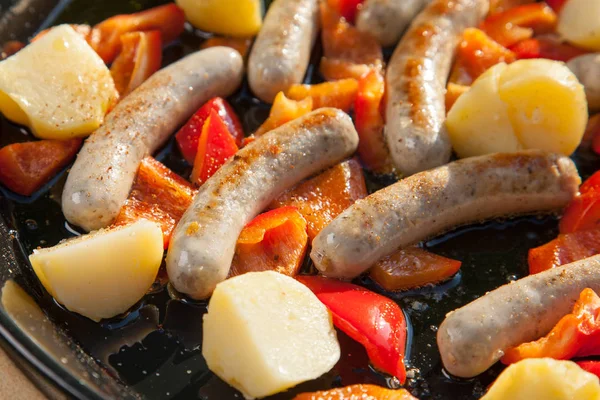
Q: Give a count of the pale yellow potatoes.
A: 7